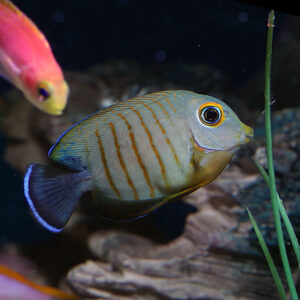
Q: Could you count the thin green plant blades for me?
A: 3